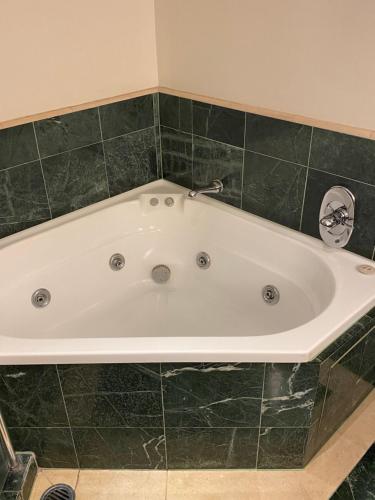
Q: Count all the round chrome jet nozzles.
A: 4